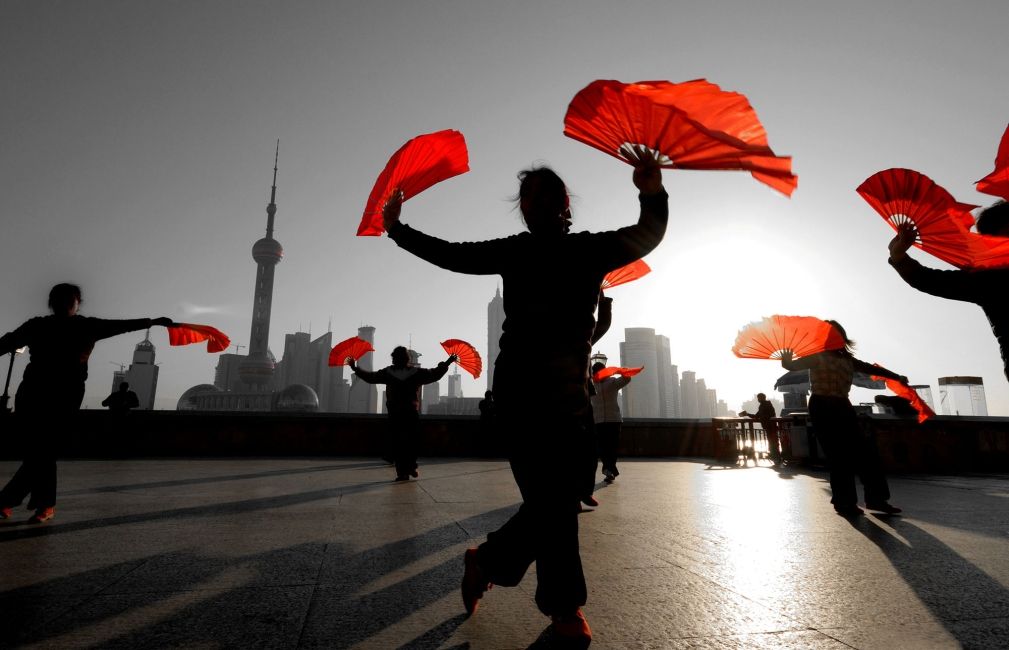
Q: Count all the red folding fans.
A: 11